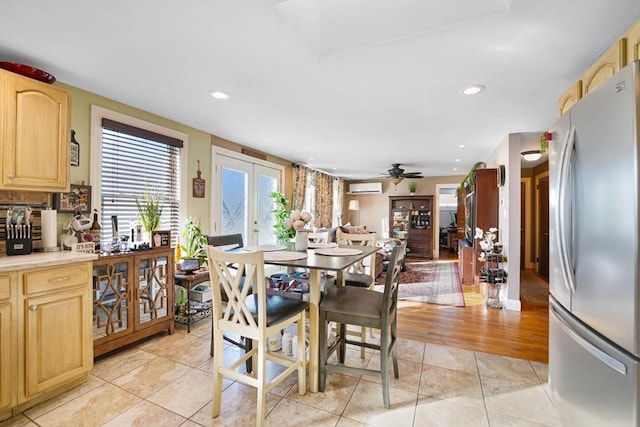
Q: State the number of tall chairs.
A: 5